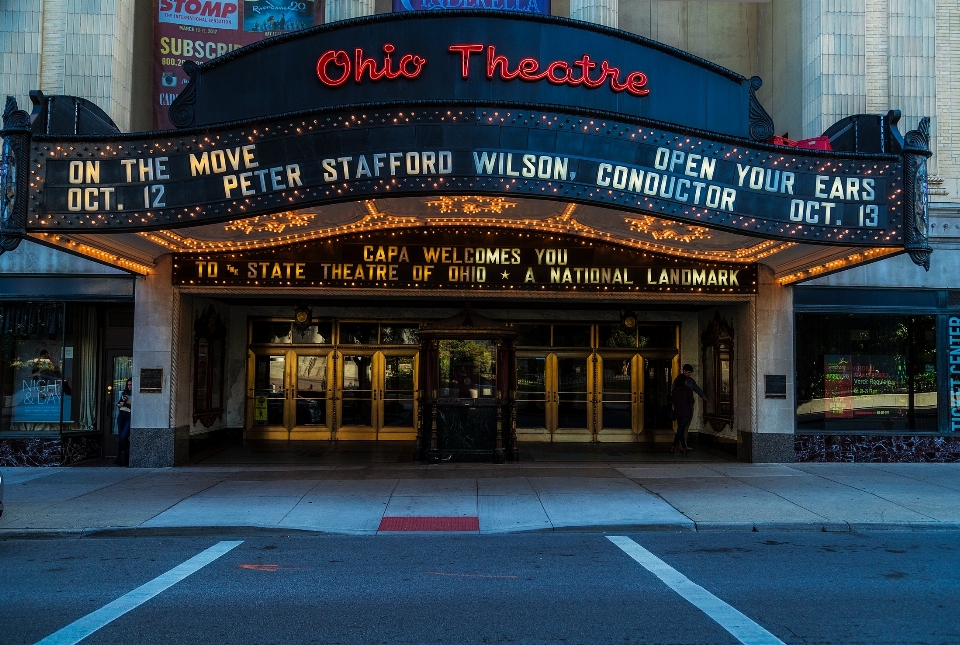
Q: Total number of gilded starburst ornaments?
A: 3